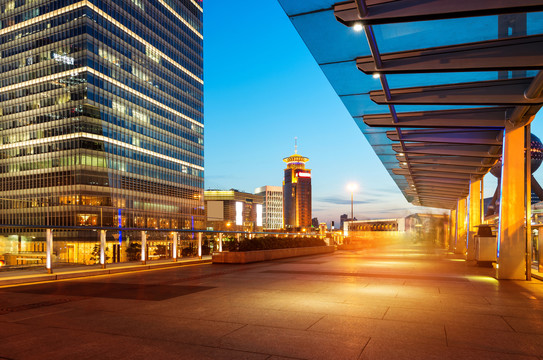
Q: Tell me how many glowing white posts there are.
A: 6